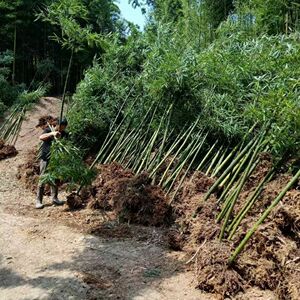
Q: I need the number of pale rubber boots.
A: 2